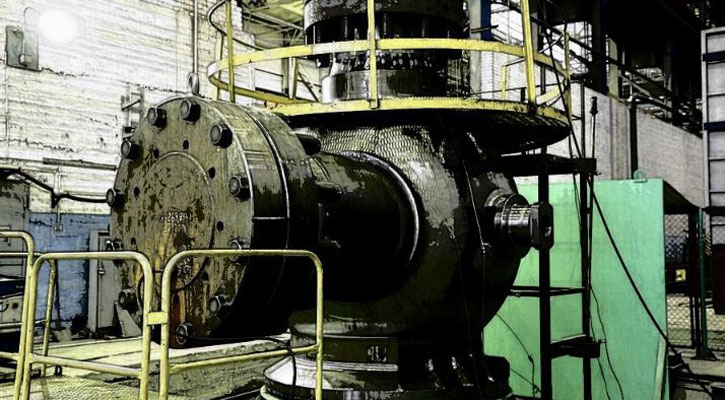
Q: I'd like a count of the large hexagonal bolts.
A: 11